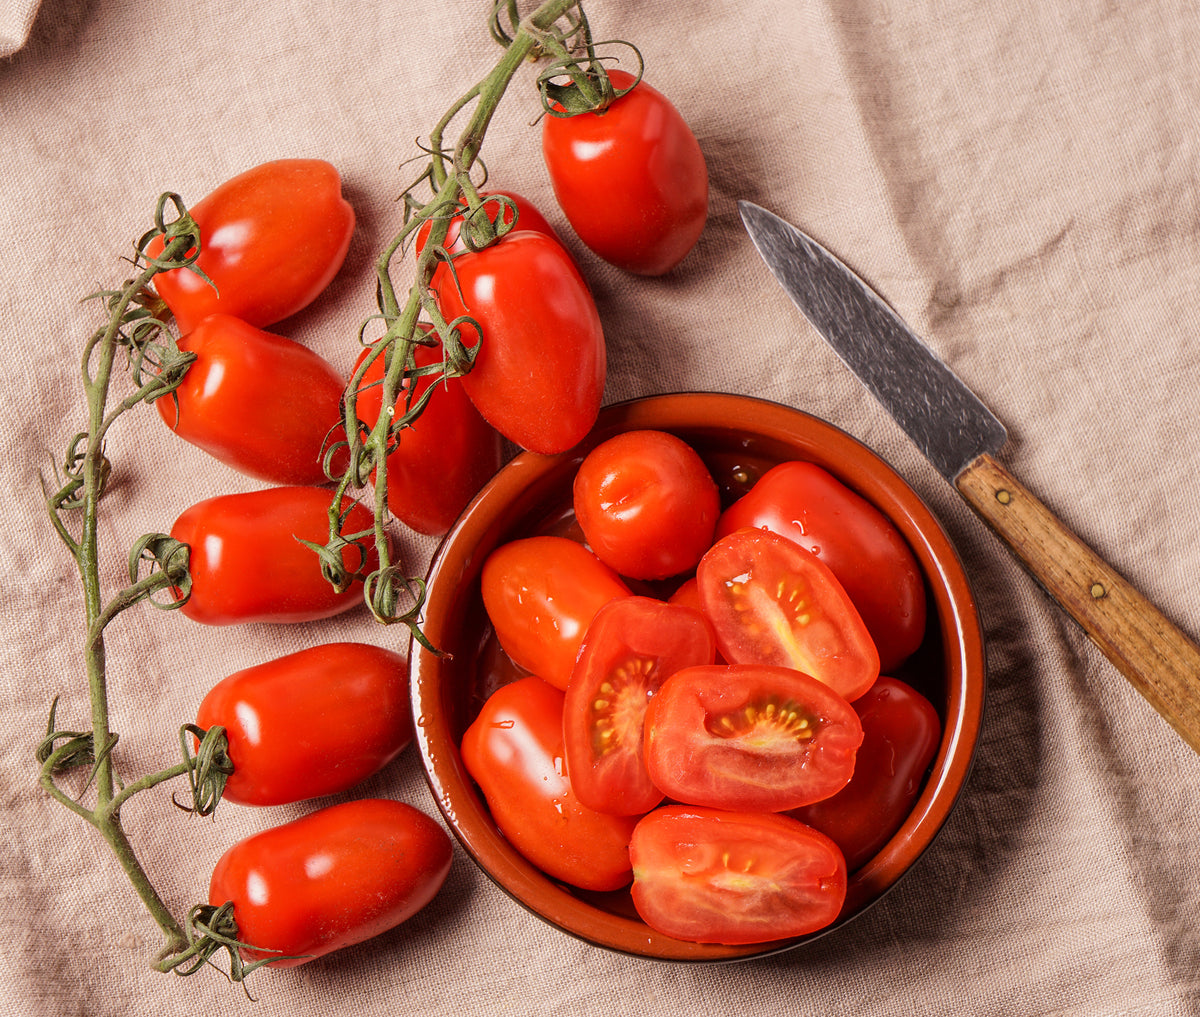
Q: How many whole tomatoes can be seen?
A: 14